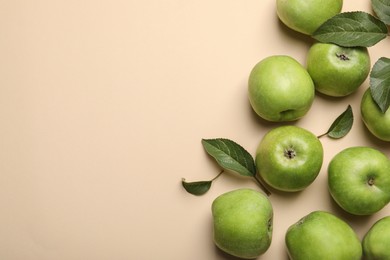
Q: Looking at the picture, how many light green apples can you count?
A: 9